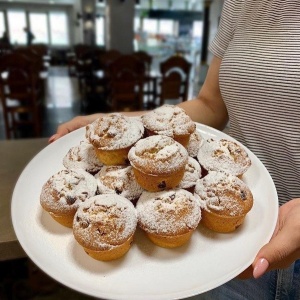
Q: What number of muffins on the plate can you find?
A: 12